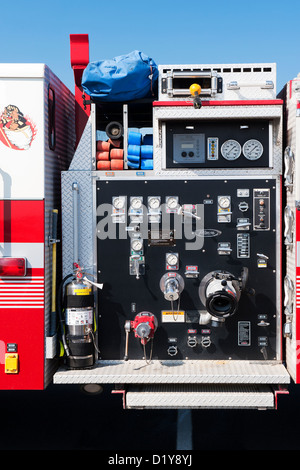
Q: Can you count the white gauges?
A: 9